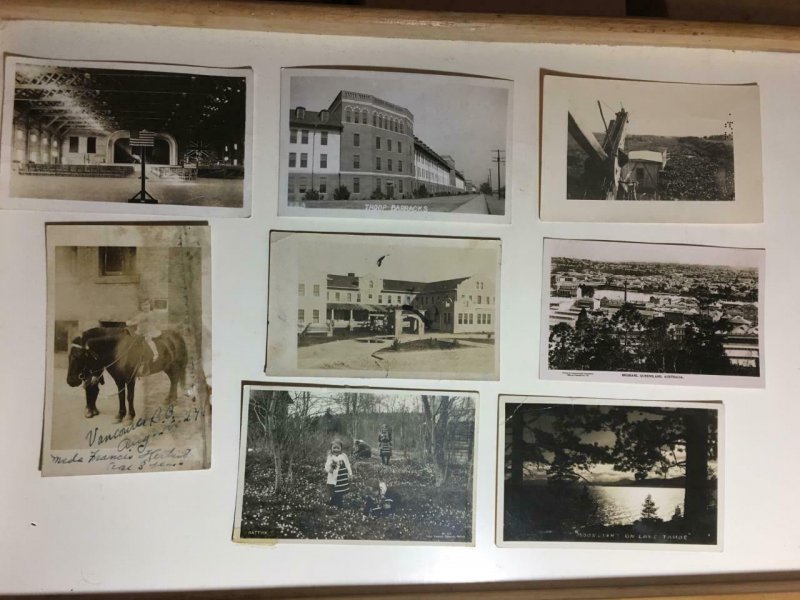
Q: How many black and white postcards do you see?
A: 8